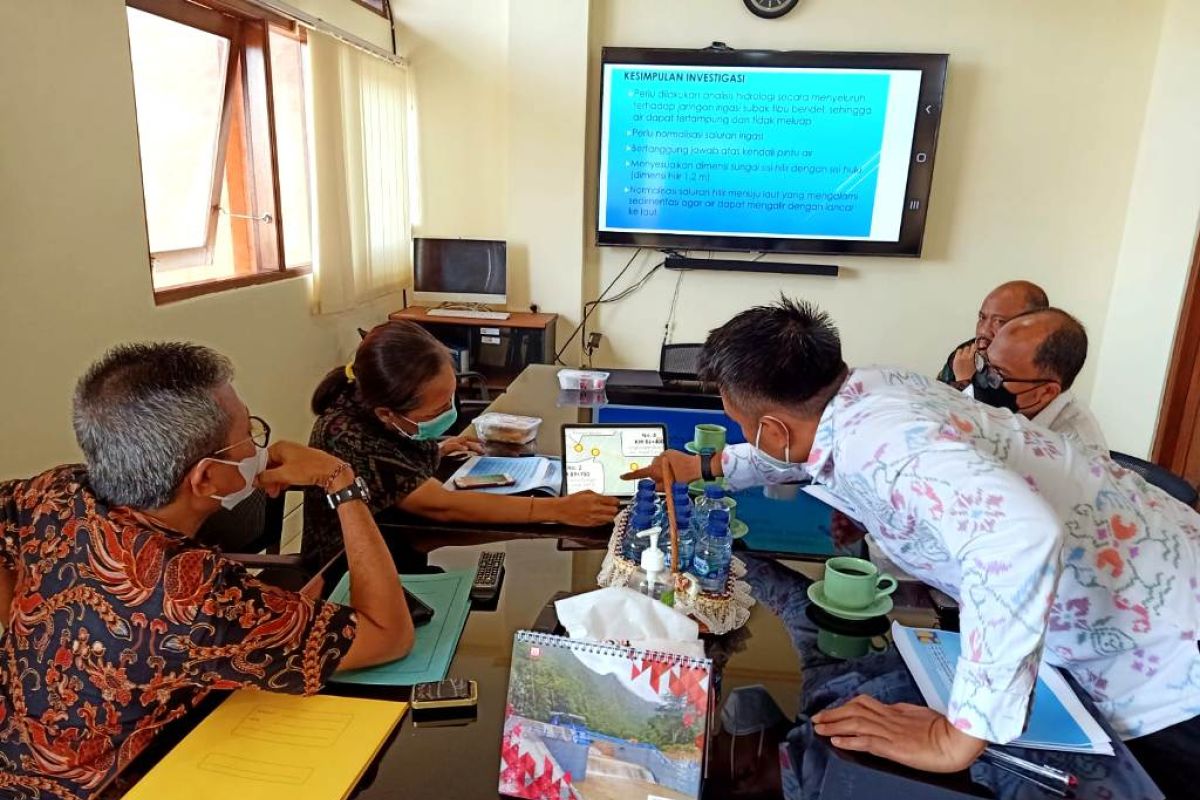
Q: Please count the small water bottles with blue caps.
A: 11